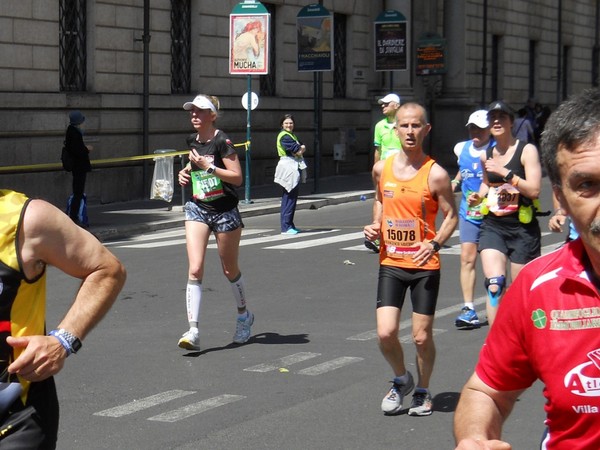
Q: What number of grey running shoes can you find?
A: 2